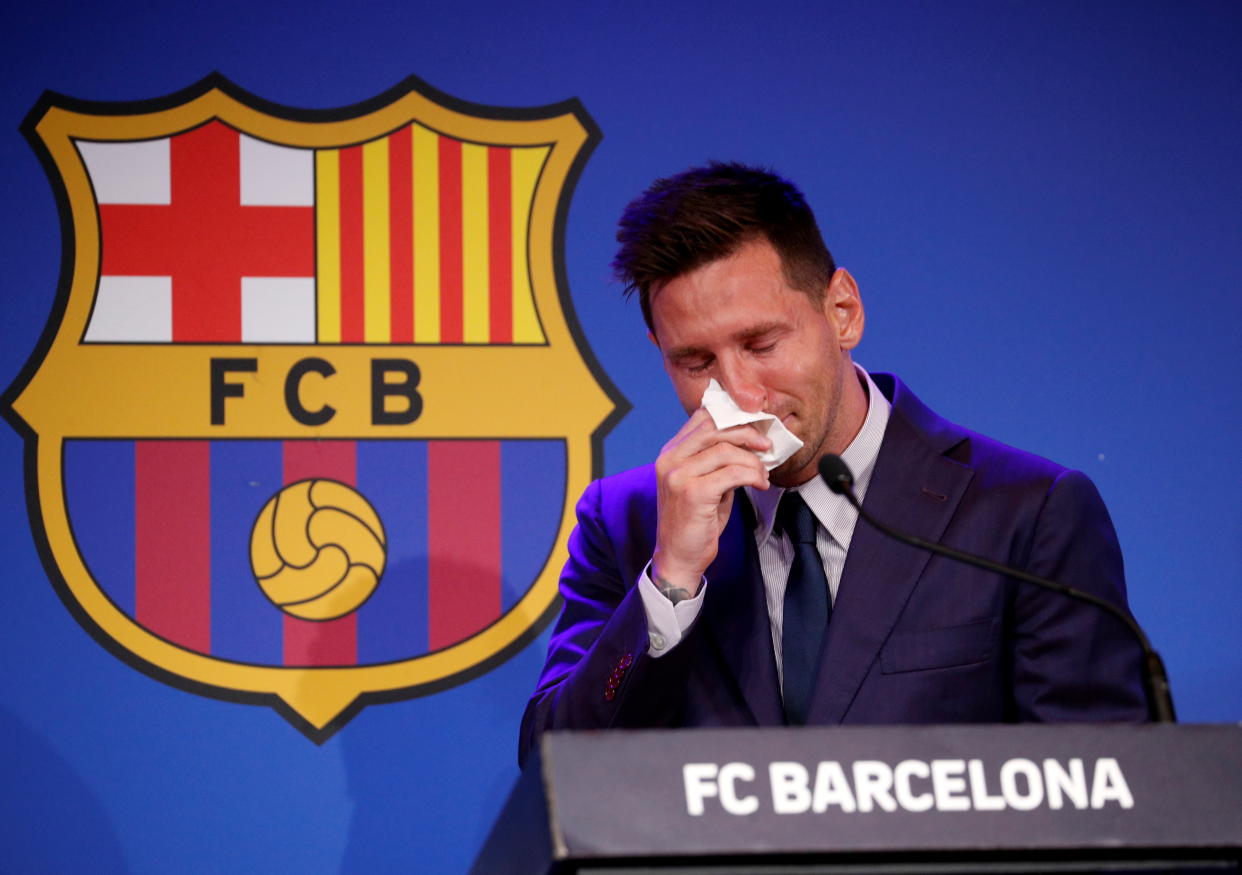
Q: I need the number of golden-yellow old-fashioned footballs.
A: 1